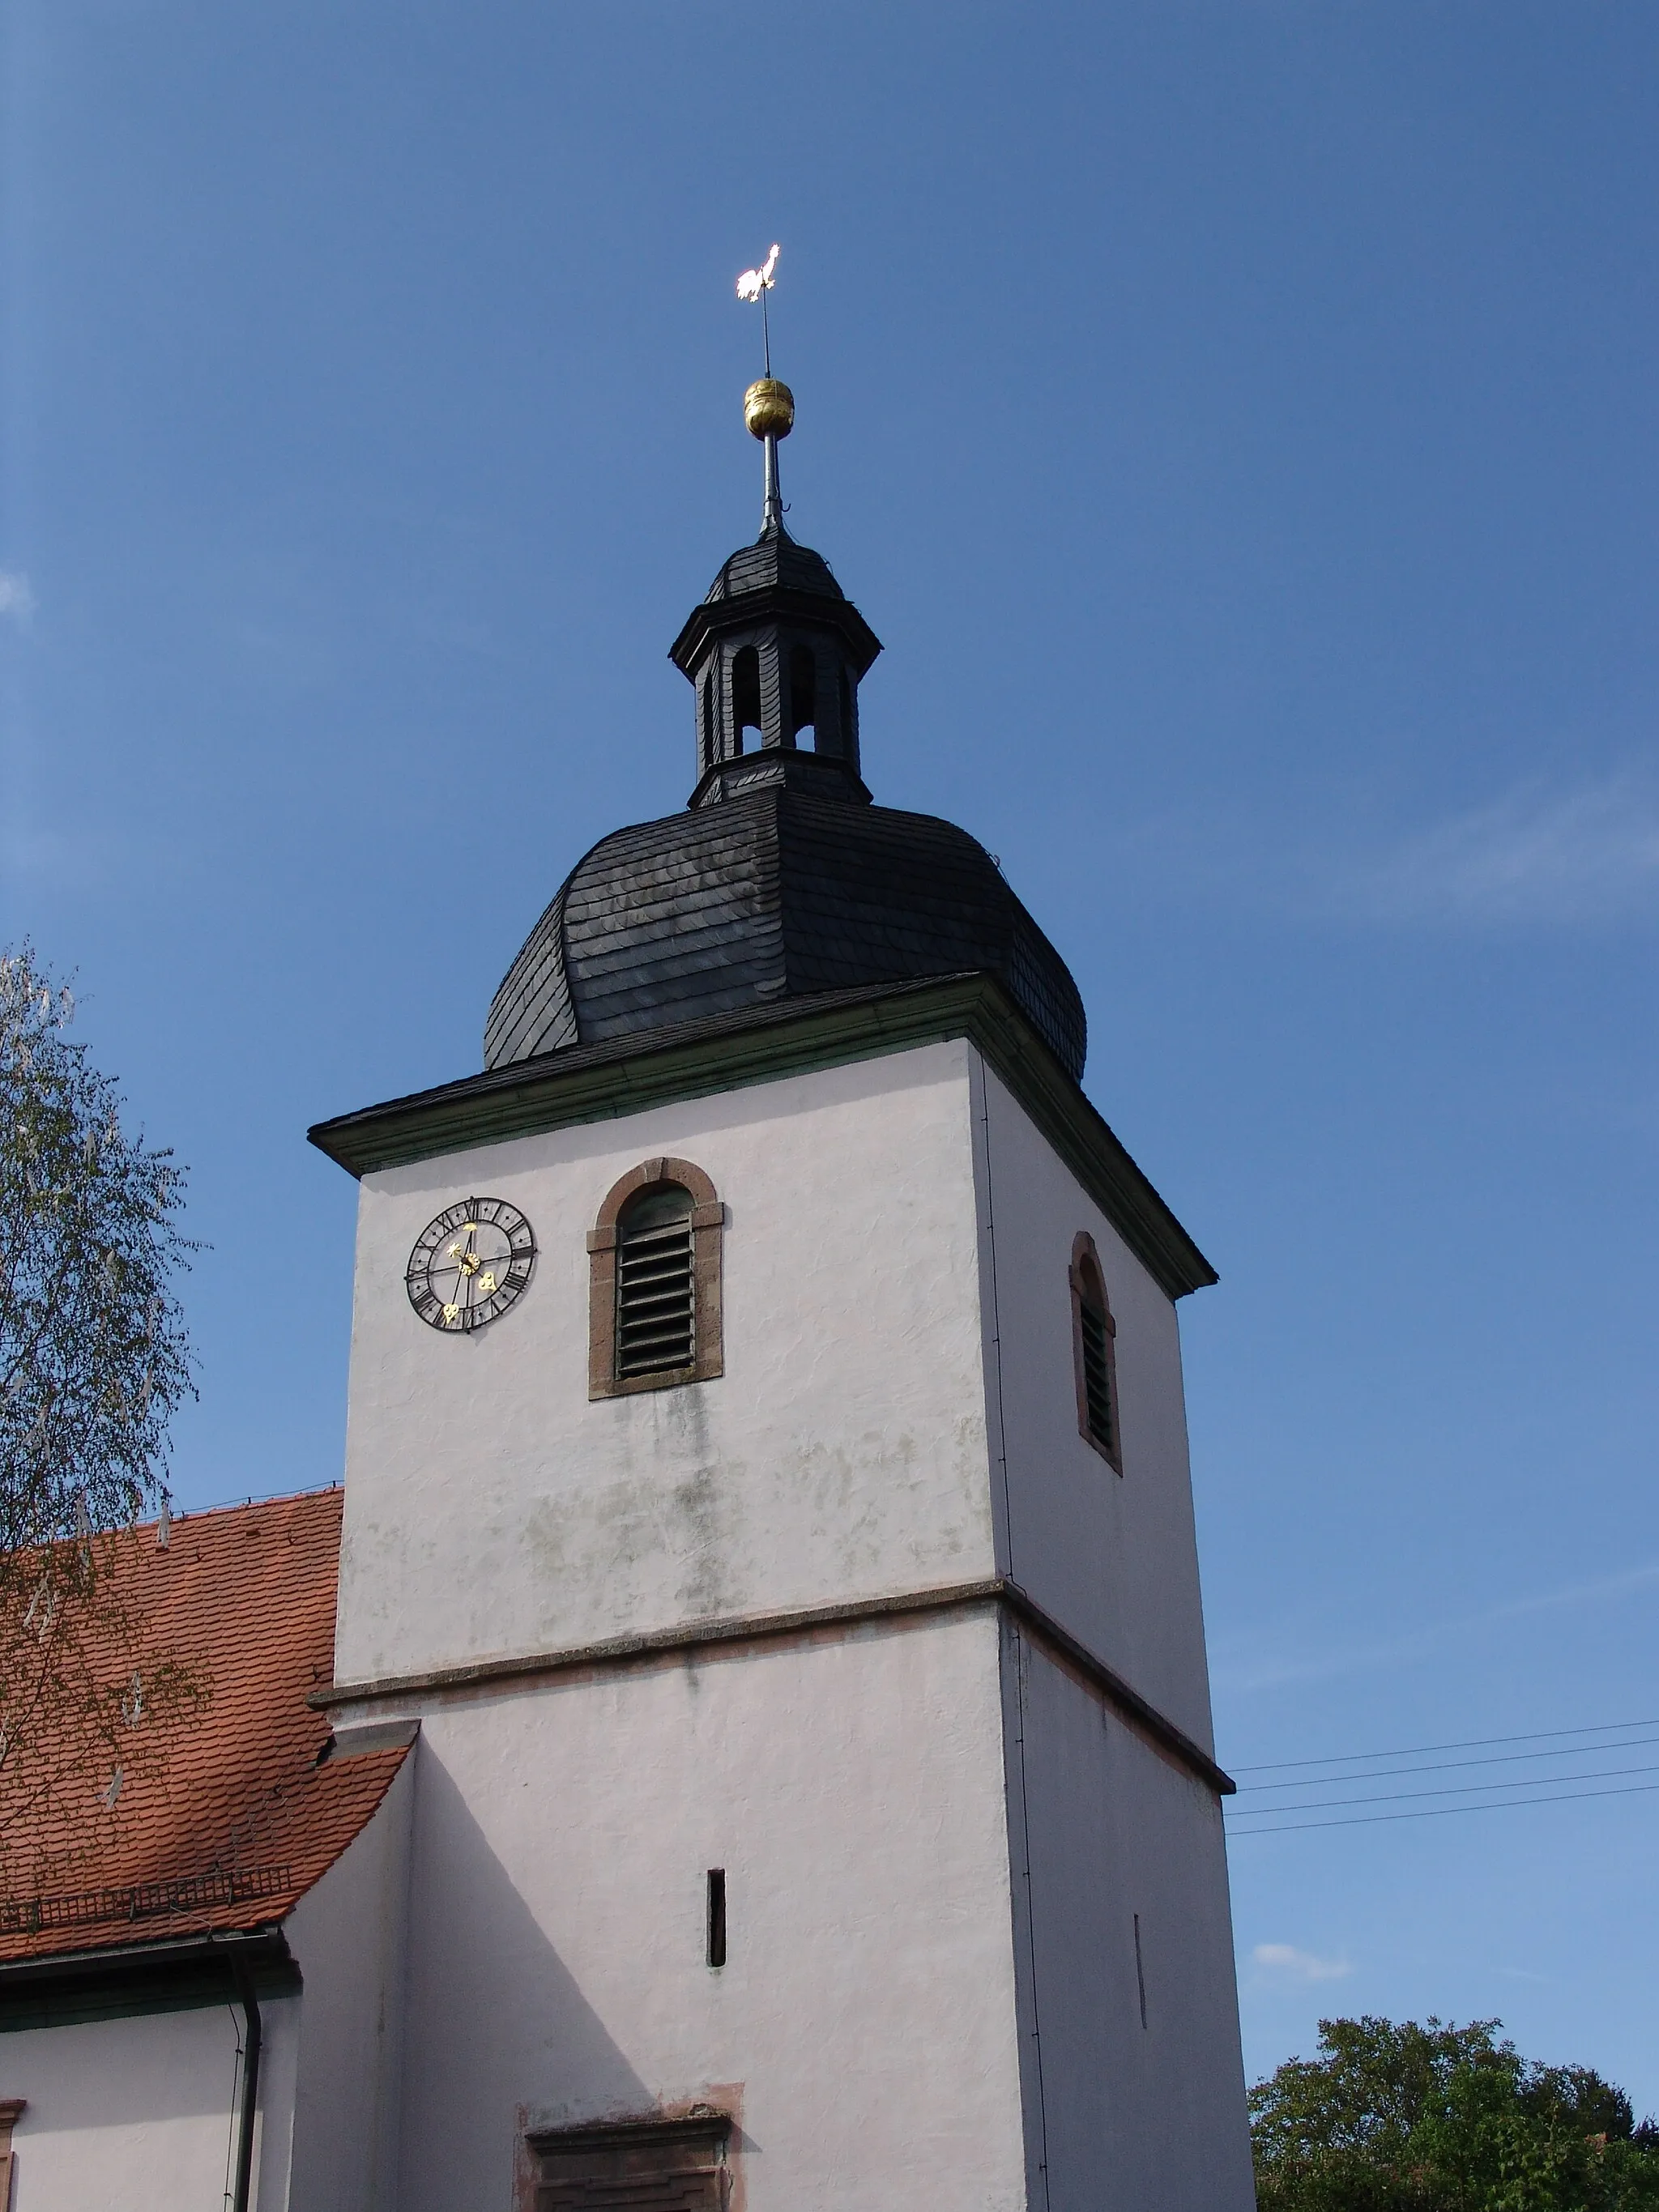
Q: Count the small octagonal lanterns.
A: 1